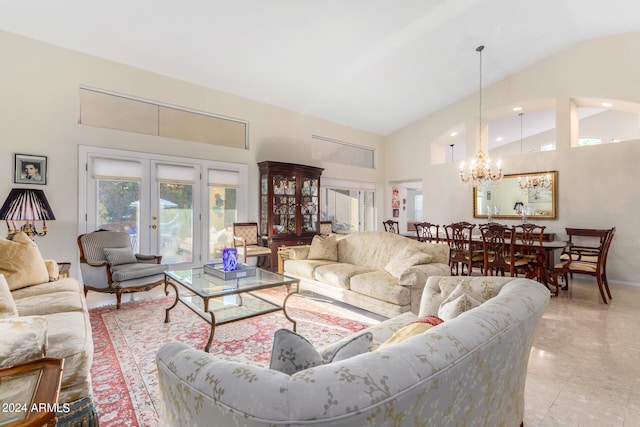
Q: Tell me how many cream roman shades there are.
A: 3